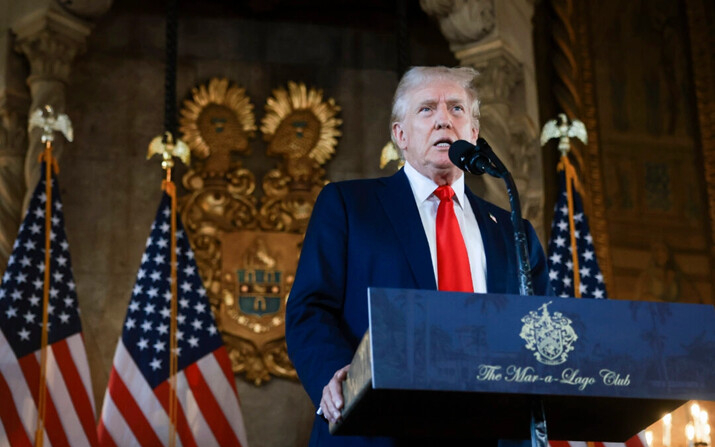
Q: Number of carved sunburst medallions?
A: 2